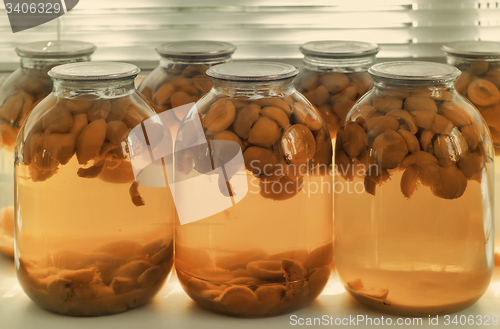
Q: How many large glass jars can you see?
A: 7